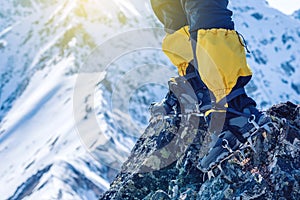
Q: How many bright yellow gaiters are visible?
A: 2